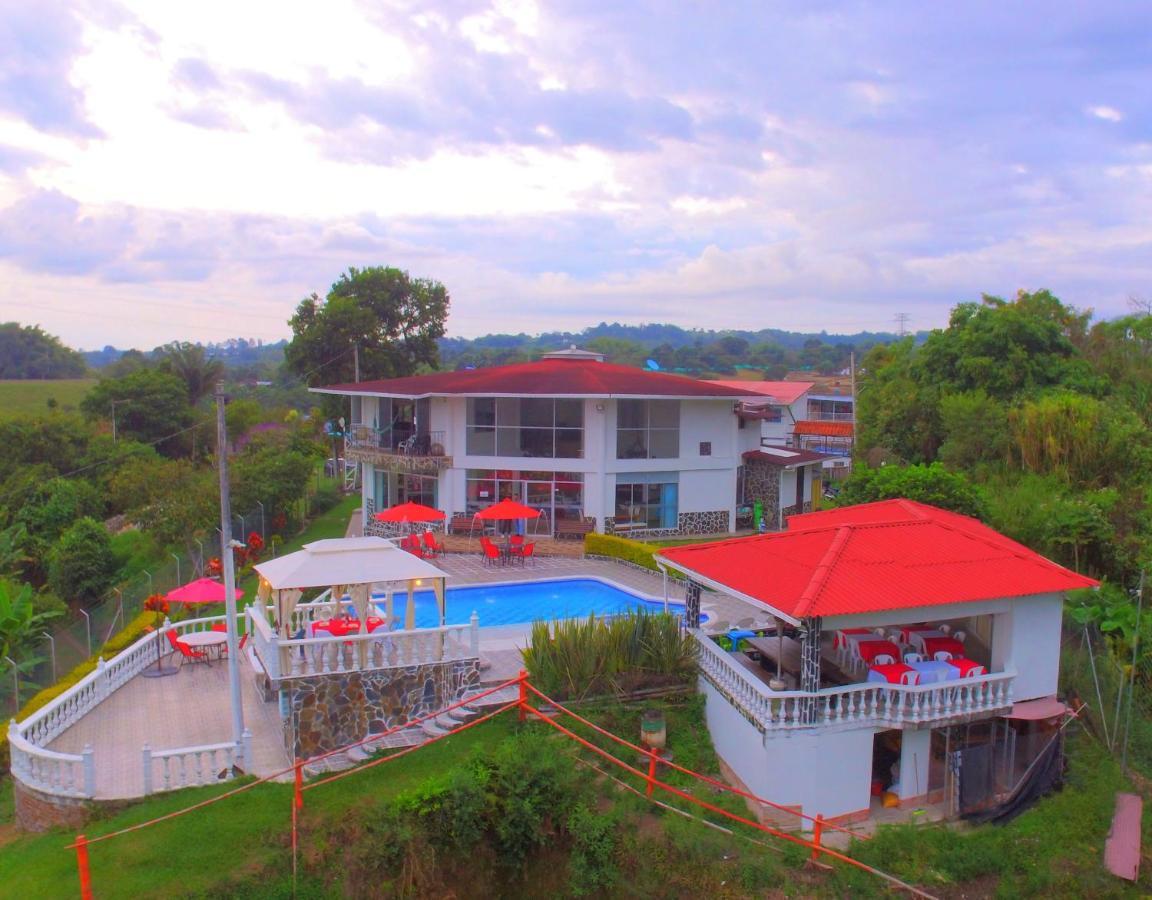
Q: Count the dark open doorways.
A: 1